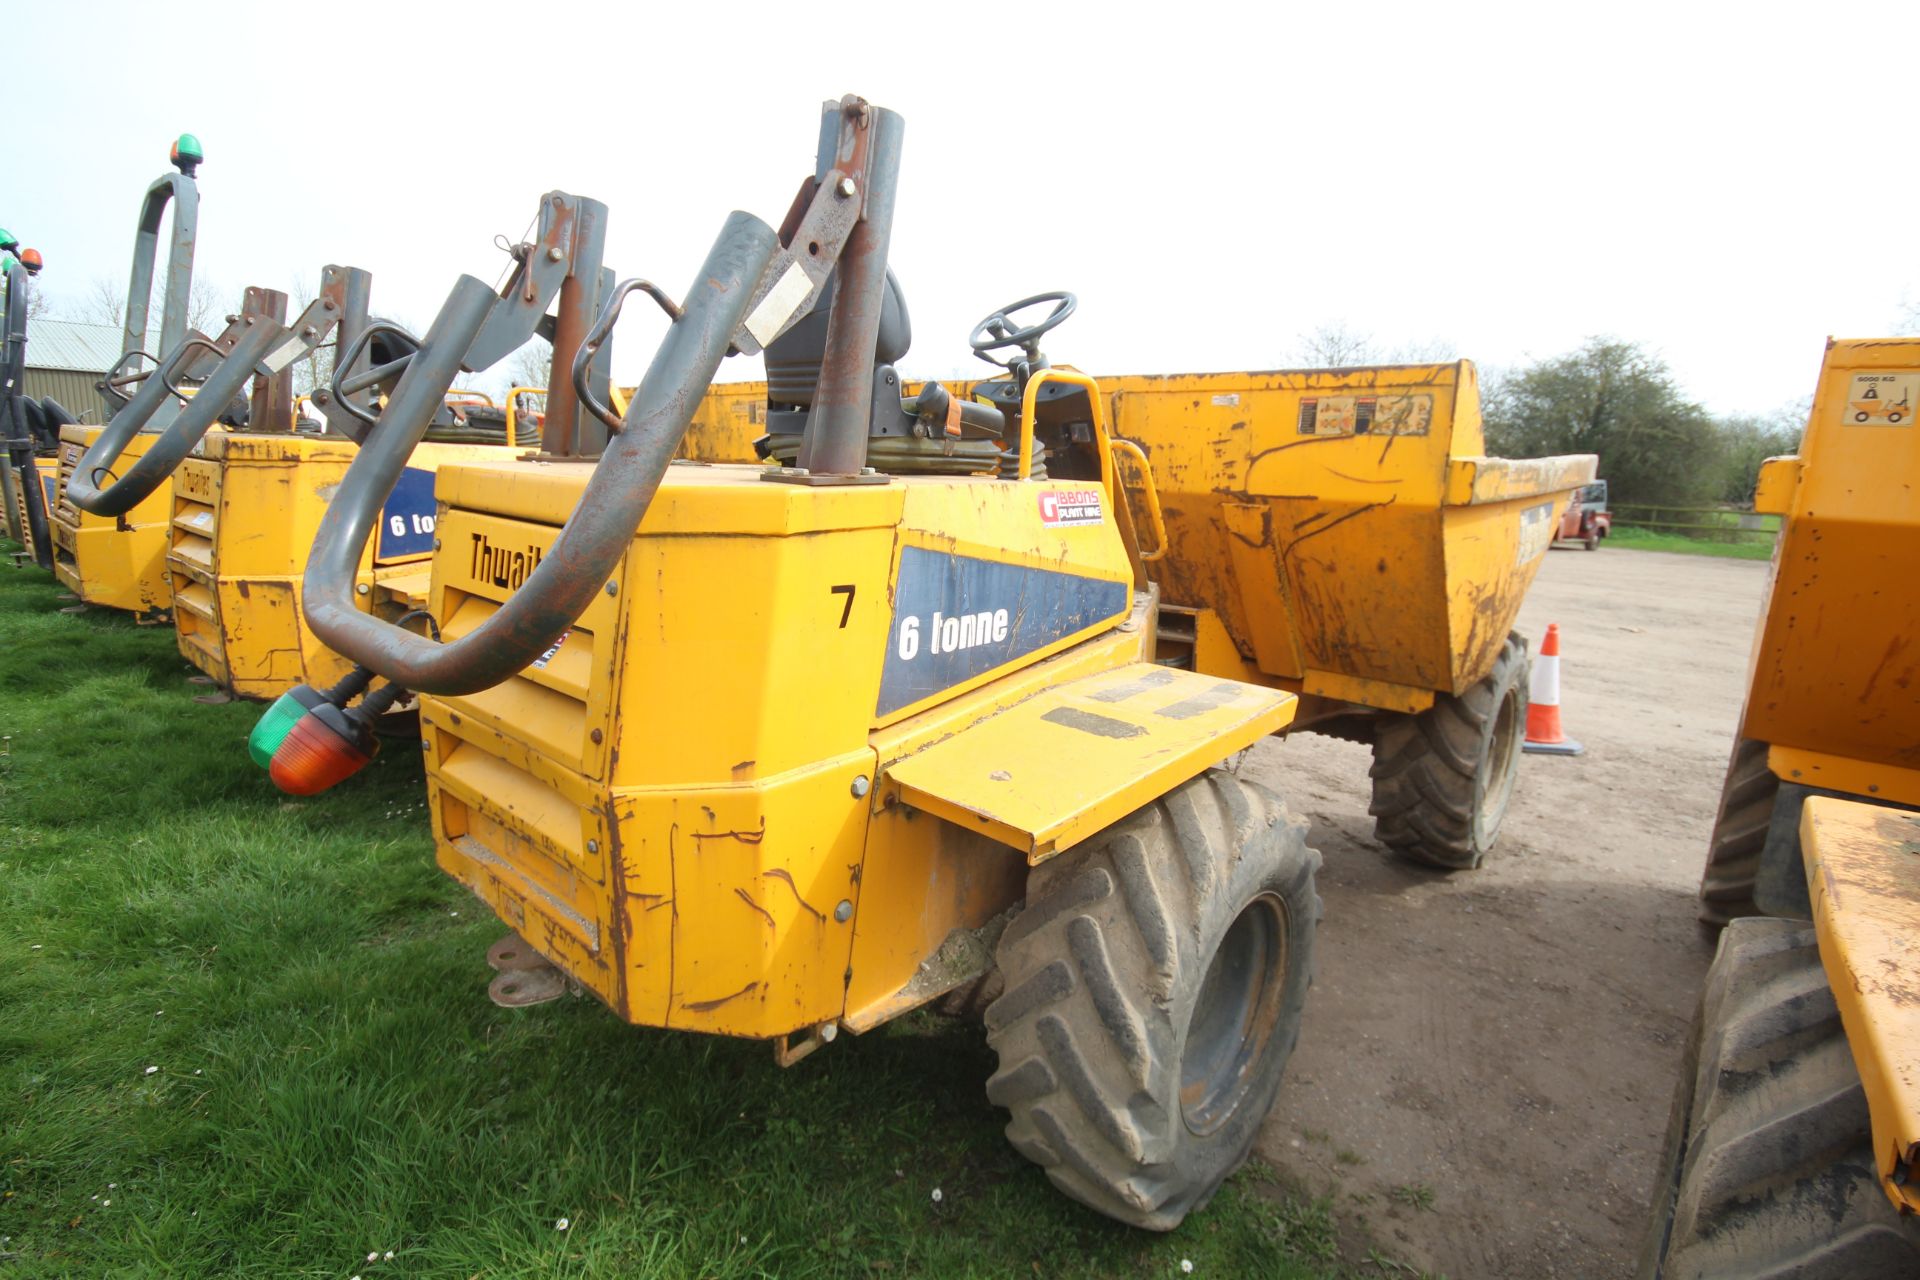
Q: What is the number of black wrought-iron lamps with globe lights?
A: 0